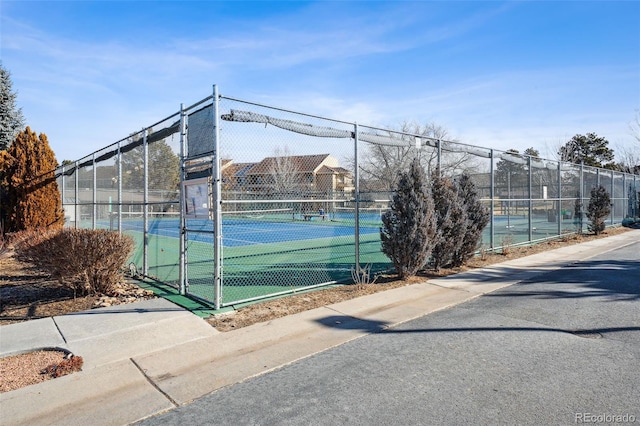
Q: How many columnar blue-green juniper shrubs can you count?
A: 4